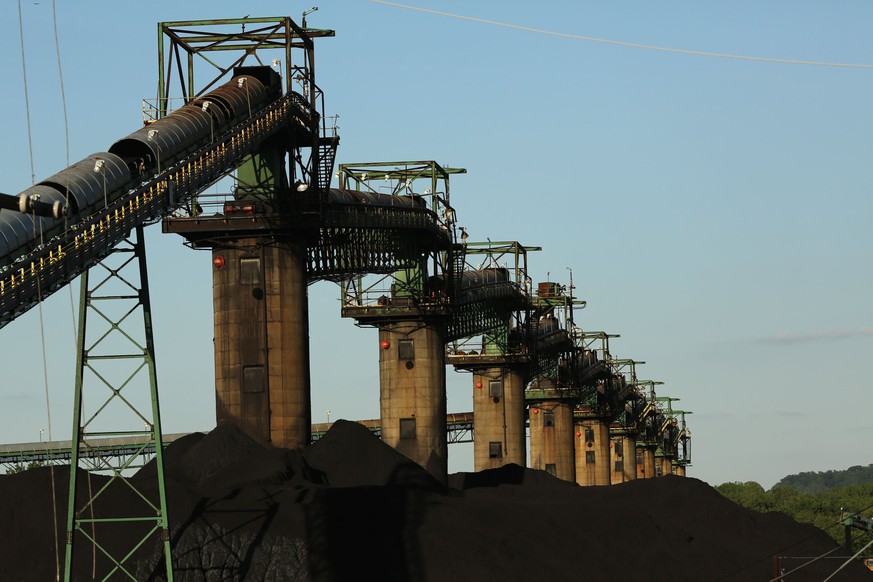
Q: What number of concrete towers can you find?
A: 9